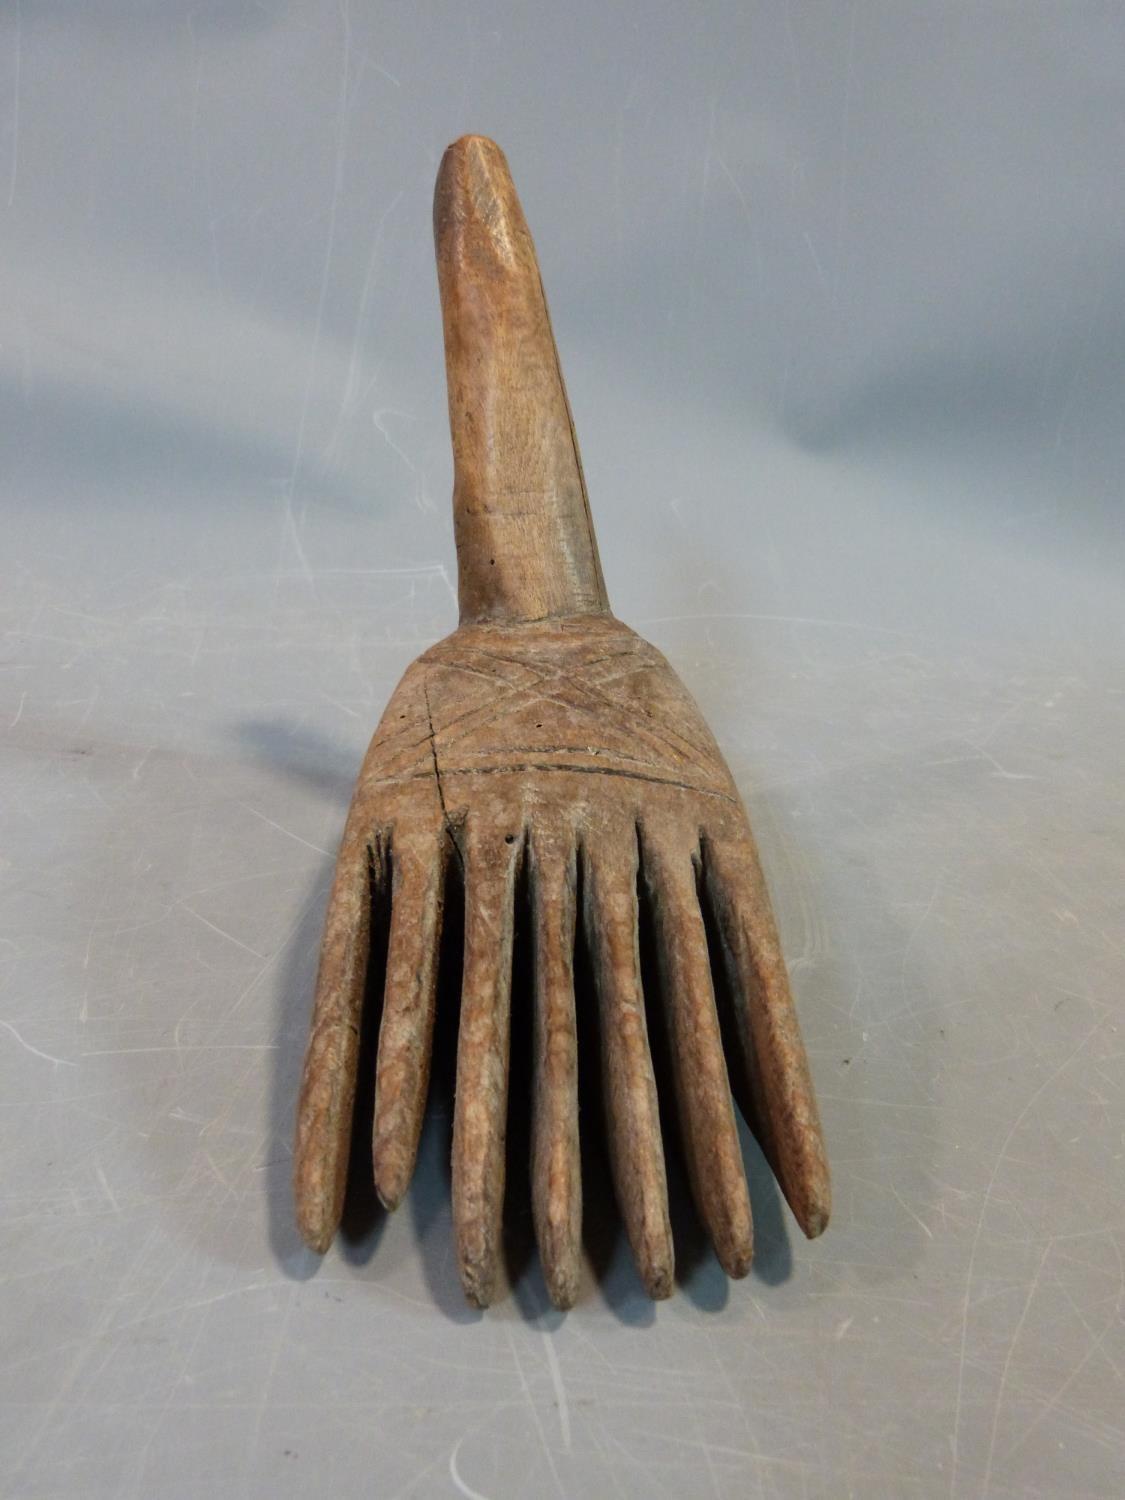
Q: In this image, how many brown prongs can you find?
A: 7